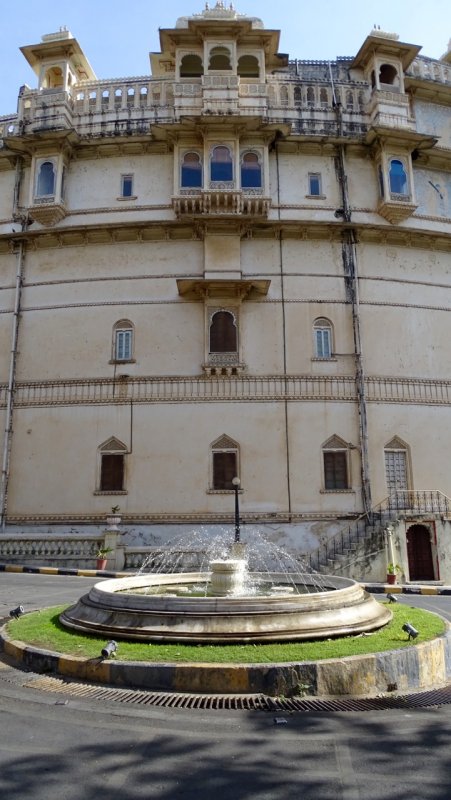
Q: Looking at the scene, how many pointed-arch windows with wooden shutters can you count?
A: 3